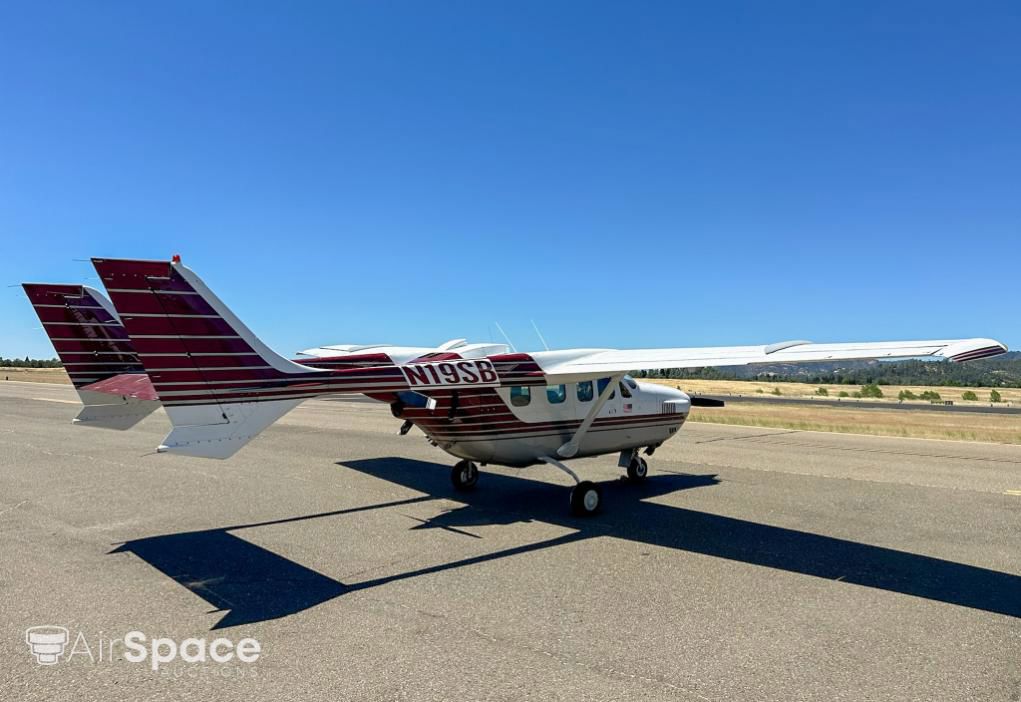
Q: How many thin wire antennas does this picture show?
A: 2